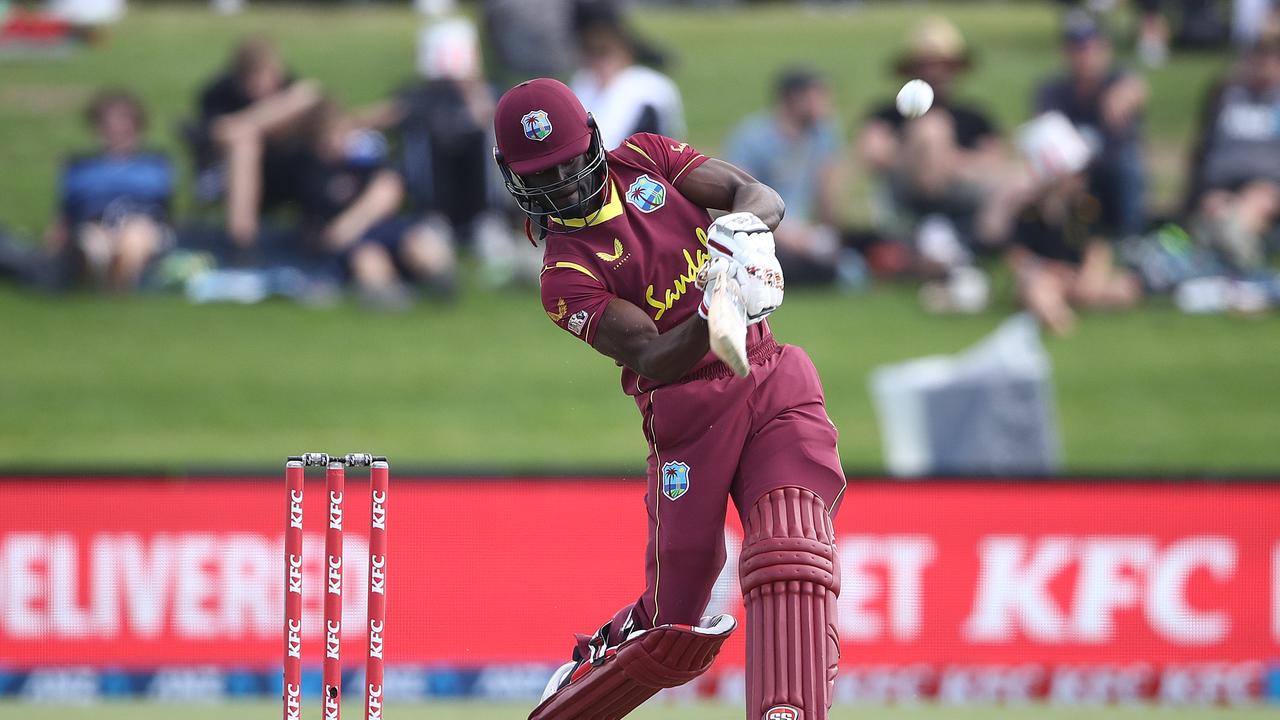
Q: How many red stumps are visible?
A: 3